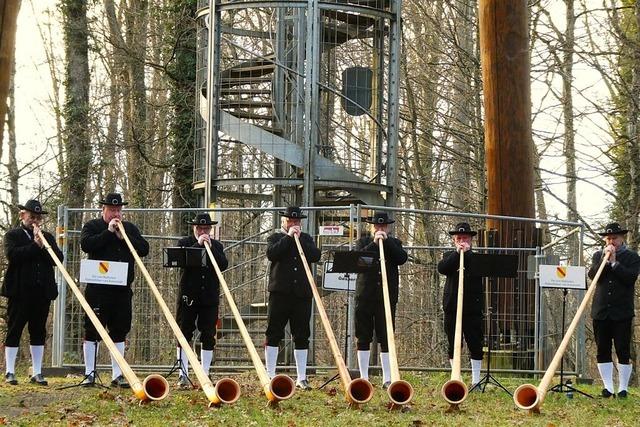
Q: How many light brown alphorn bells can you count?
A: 7